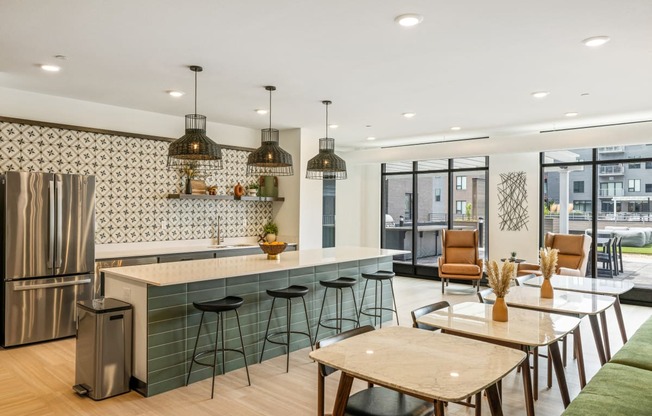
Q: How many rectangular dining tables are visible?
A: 4